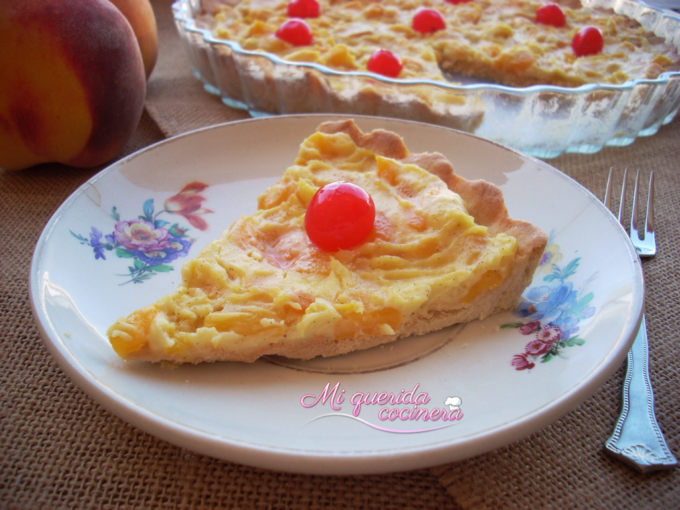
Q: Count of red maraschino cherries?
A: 8